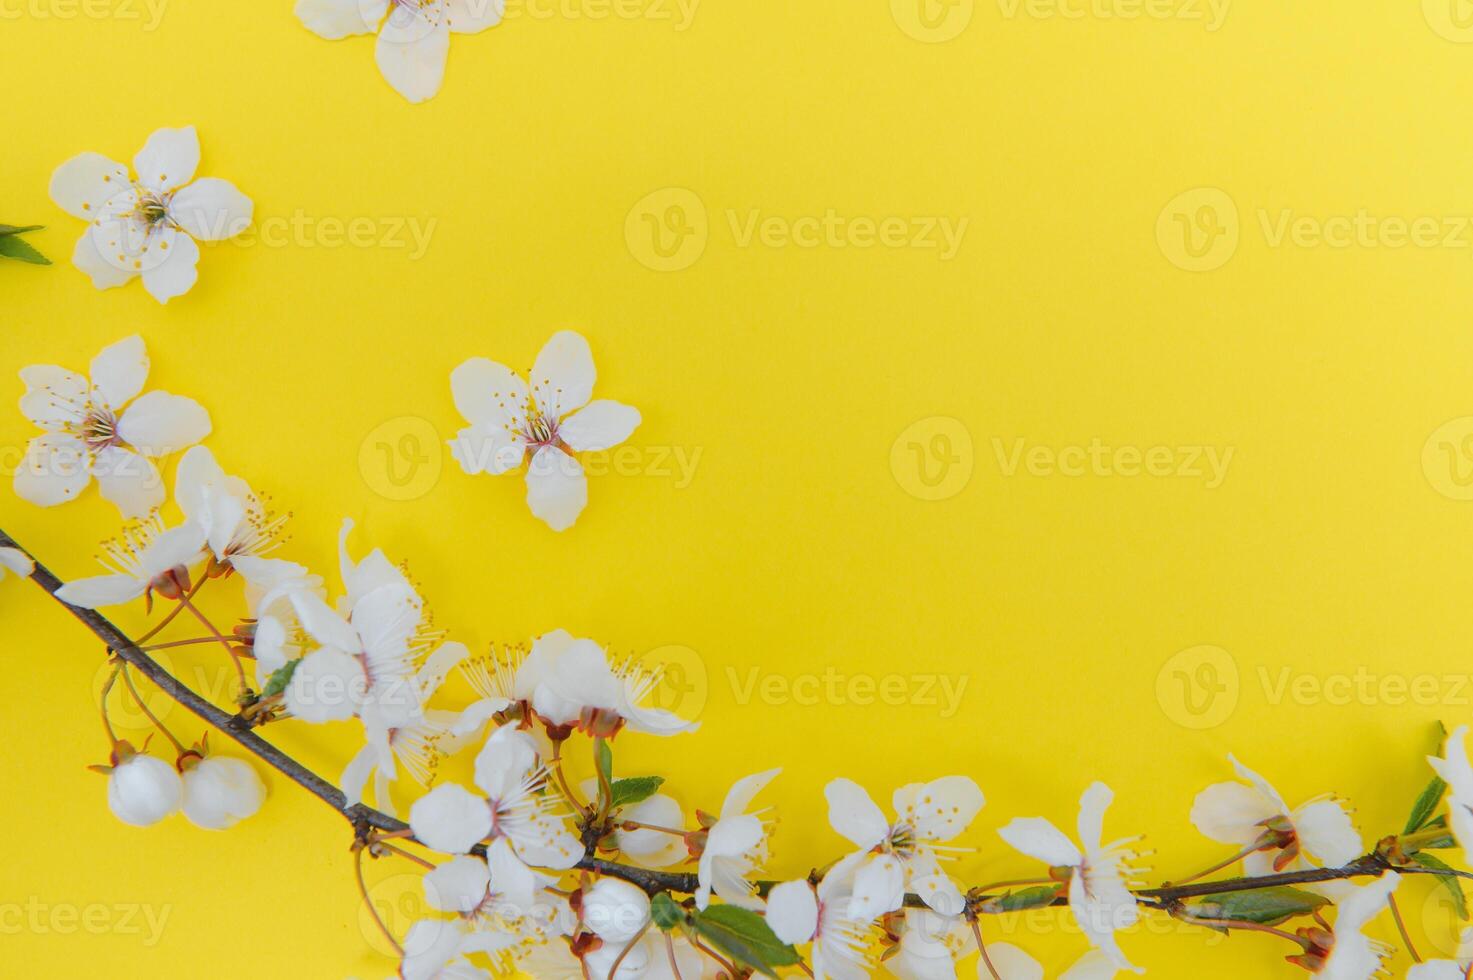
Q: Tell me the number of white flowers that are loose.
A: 4